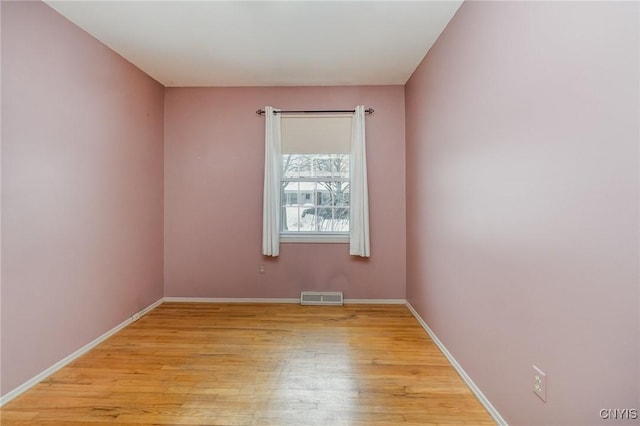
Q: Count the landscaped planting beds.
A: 0